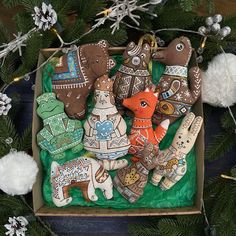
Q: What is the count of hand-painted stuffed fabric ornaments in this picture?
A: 9